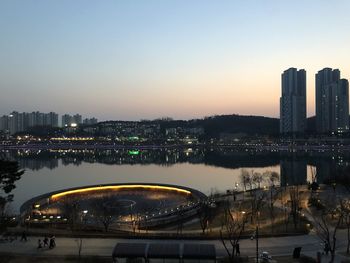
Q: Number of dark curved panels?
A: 3